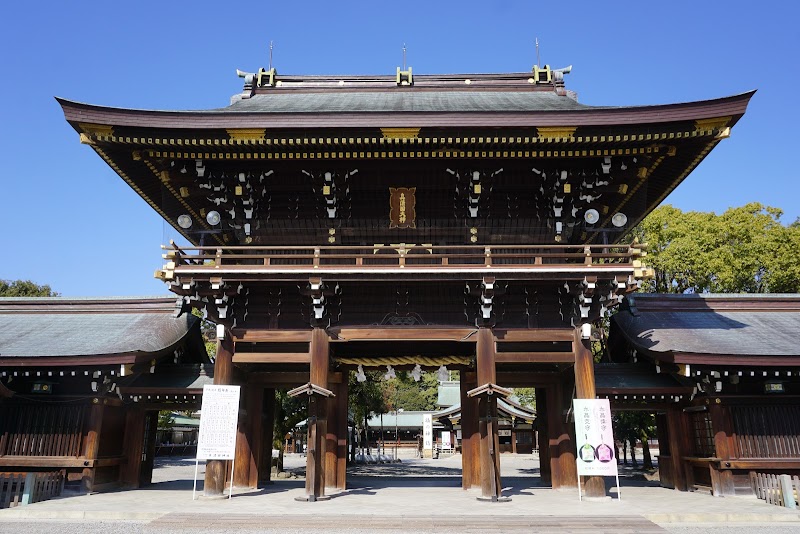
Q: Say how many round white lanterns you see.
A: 4